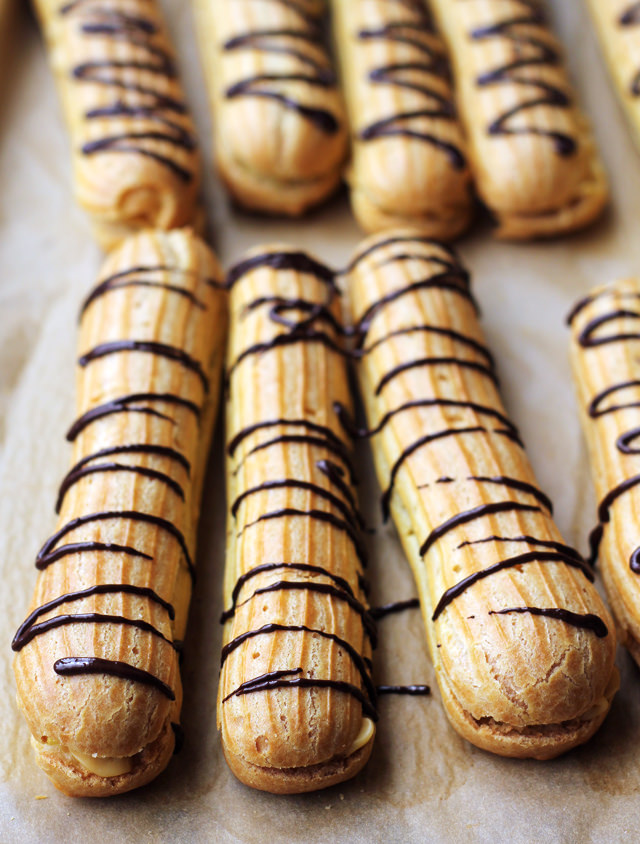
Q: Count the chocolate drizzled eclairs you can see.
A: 9